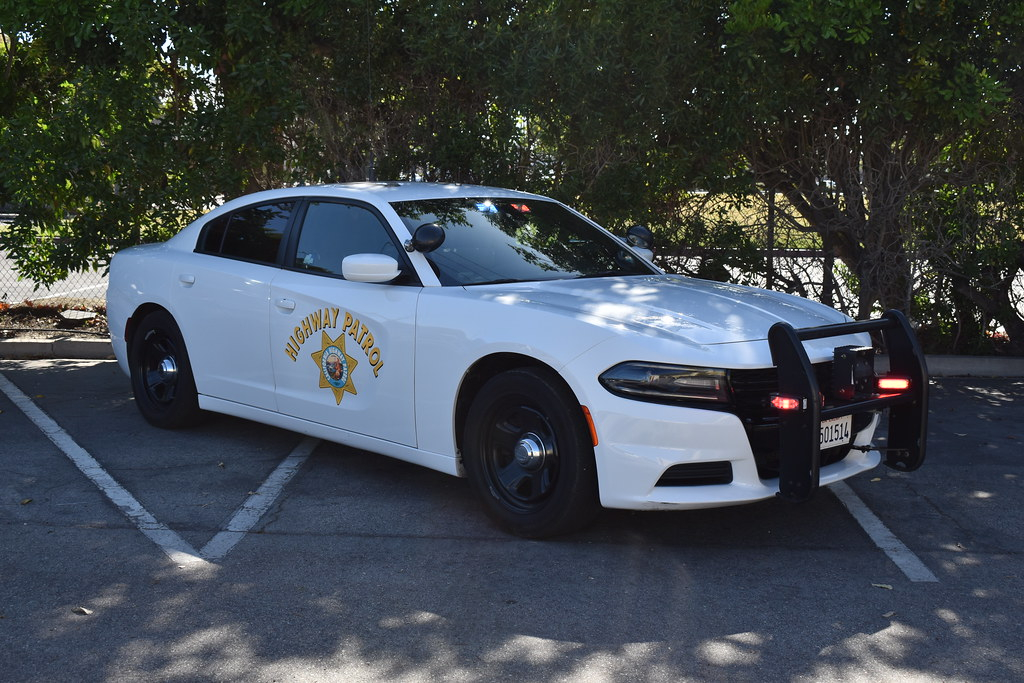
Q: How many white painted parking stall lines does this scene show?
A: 3